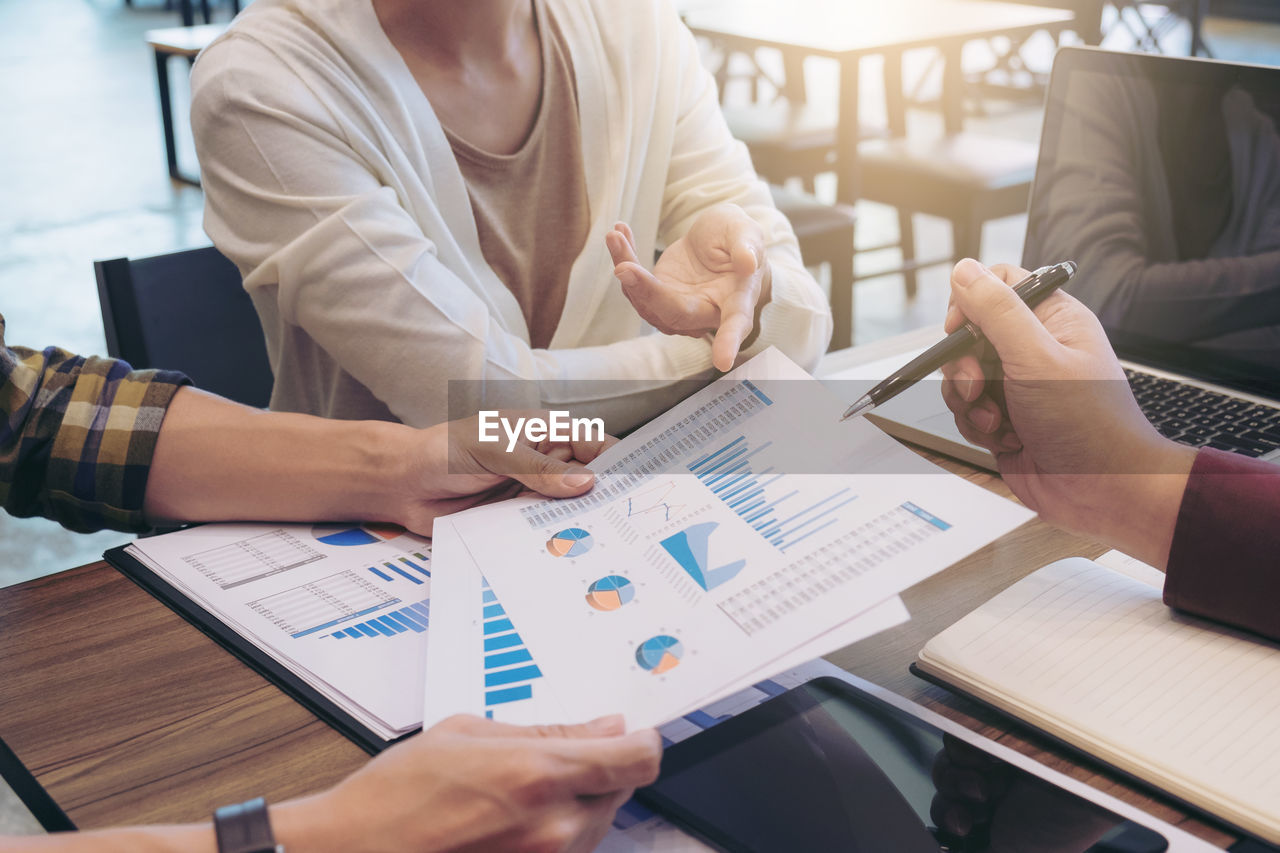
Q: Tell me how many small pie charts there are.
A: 3